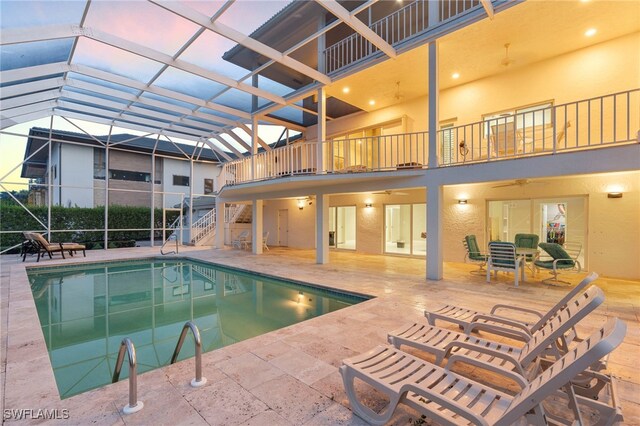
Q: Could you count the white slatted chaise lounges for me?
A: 3